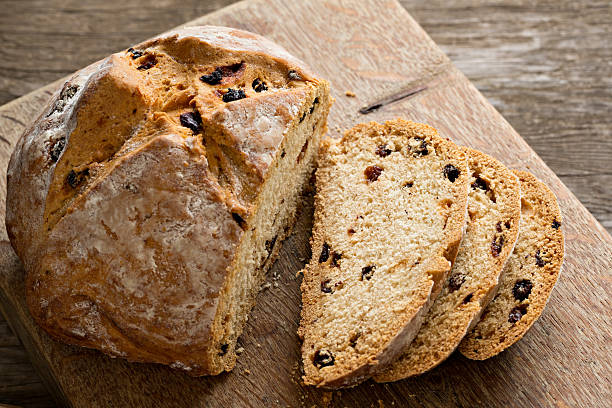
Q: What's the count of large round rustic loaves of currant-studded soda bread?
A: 1